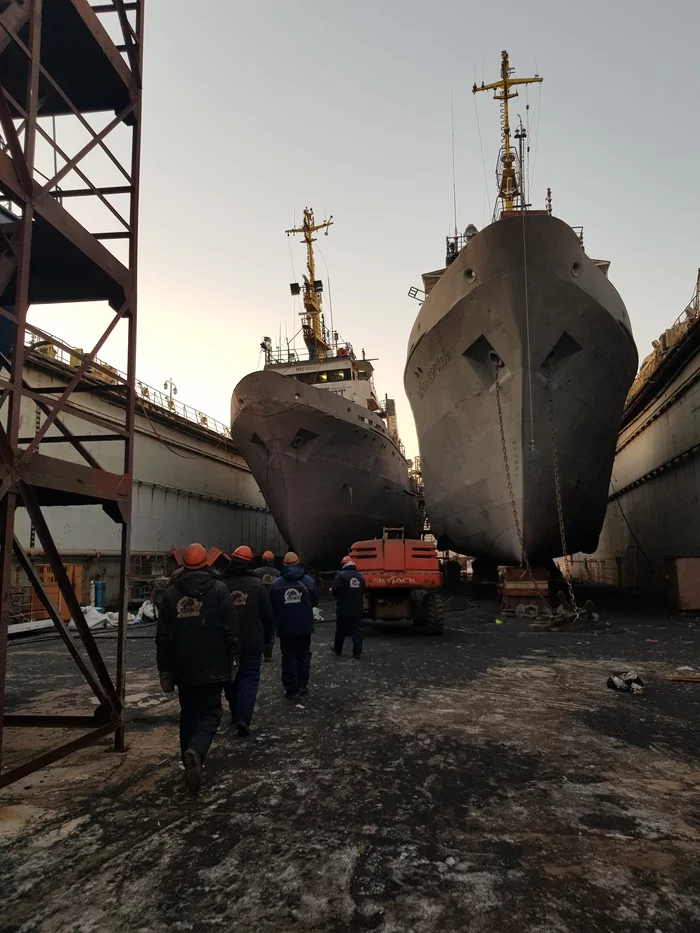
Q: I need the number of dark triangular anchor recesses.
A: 4